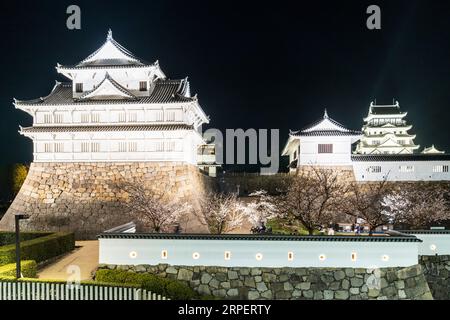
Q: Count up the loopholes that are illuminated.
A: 10